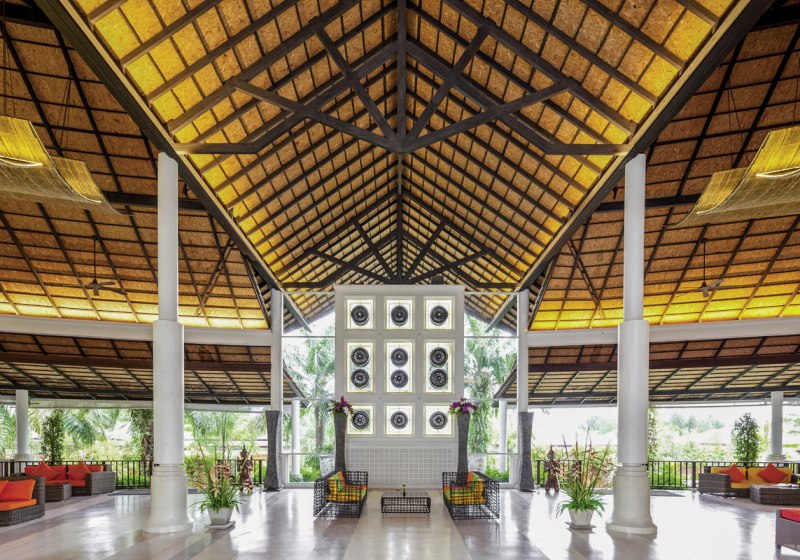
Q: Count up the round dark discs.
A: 12